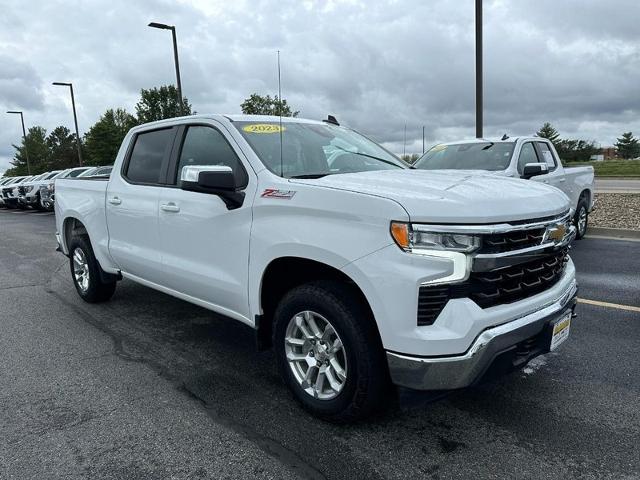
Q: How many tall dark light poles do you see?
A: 4